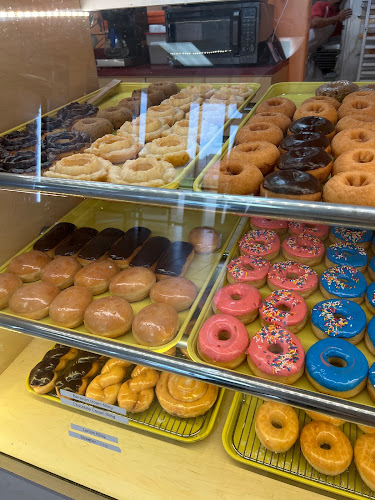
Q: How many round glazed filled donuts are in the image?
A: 11